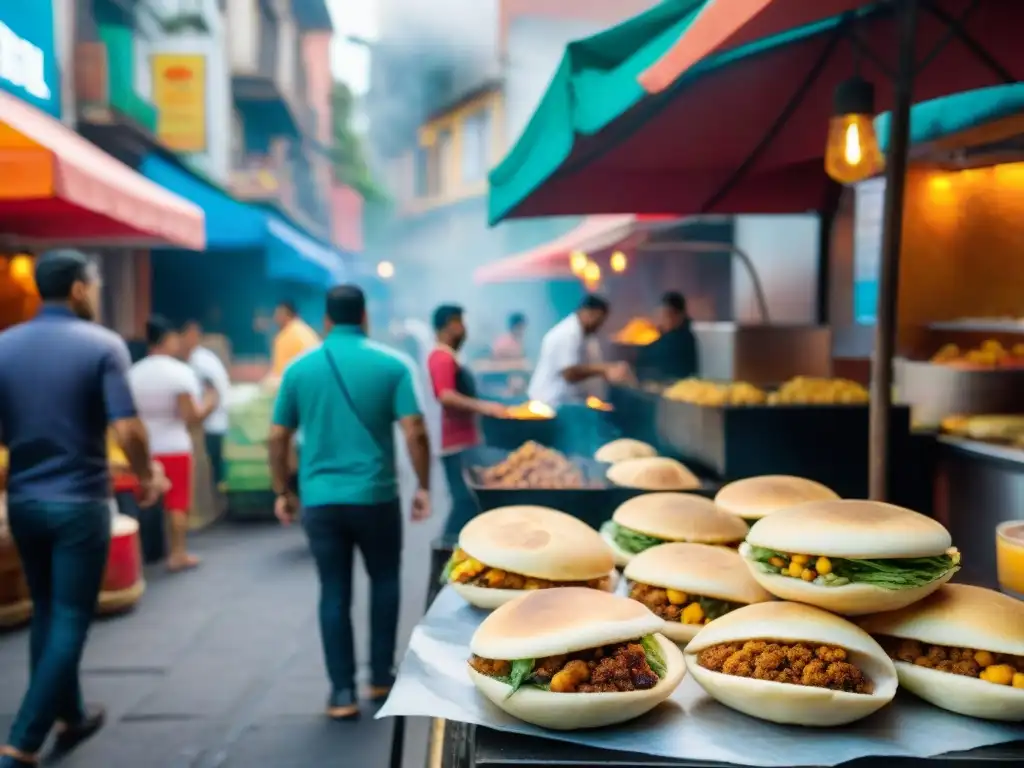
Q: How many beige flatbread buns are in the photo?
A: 10